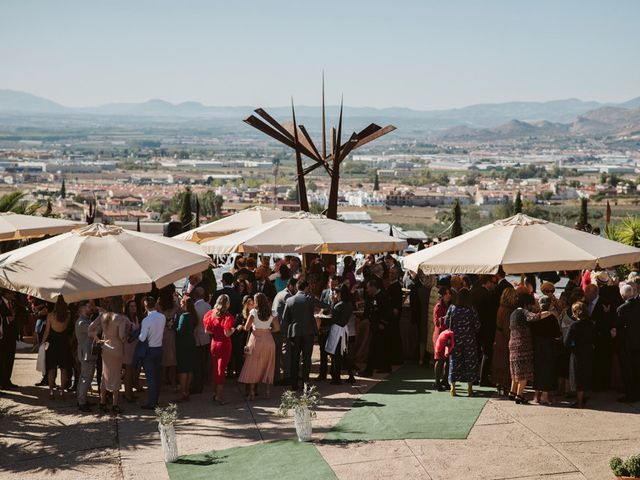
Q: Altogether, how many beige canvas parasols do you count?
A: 5